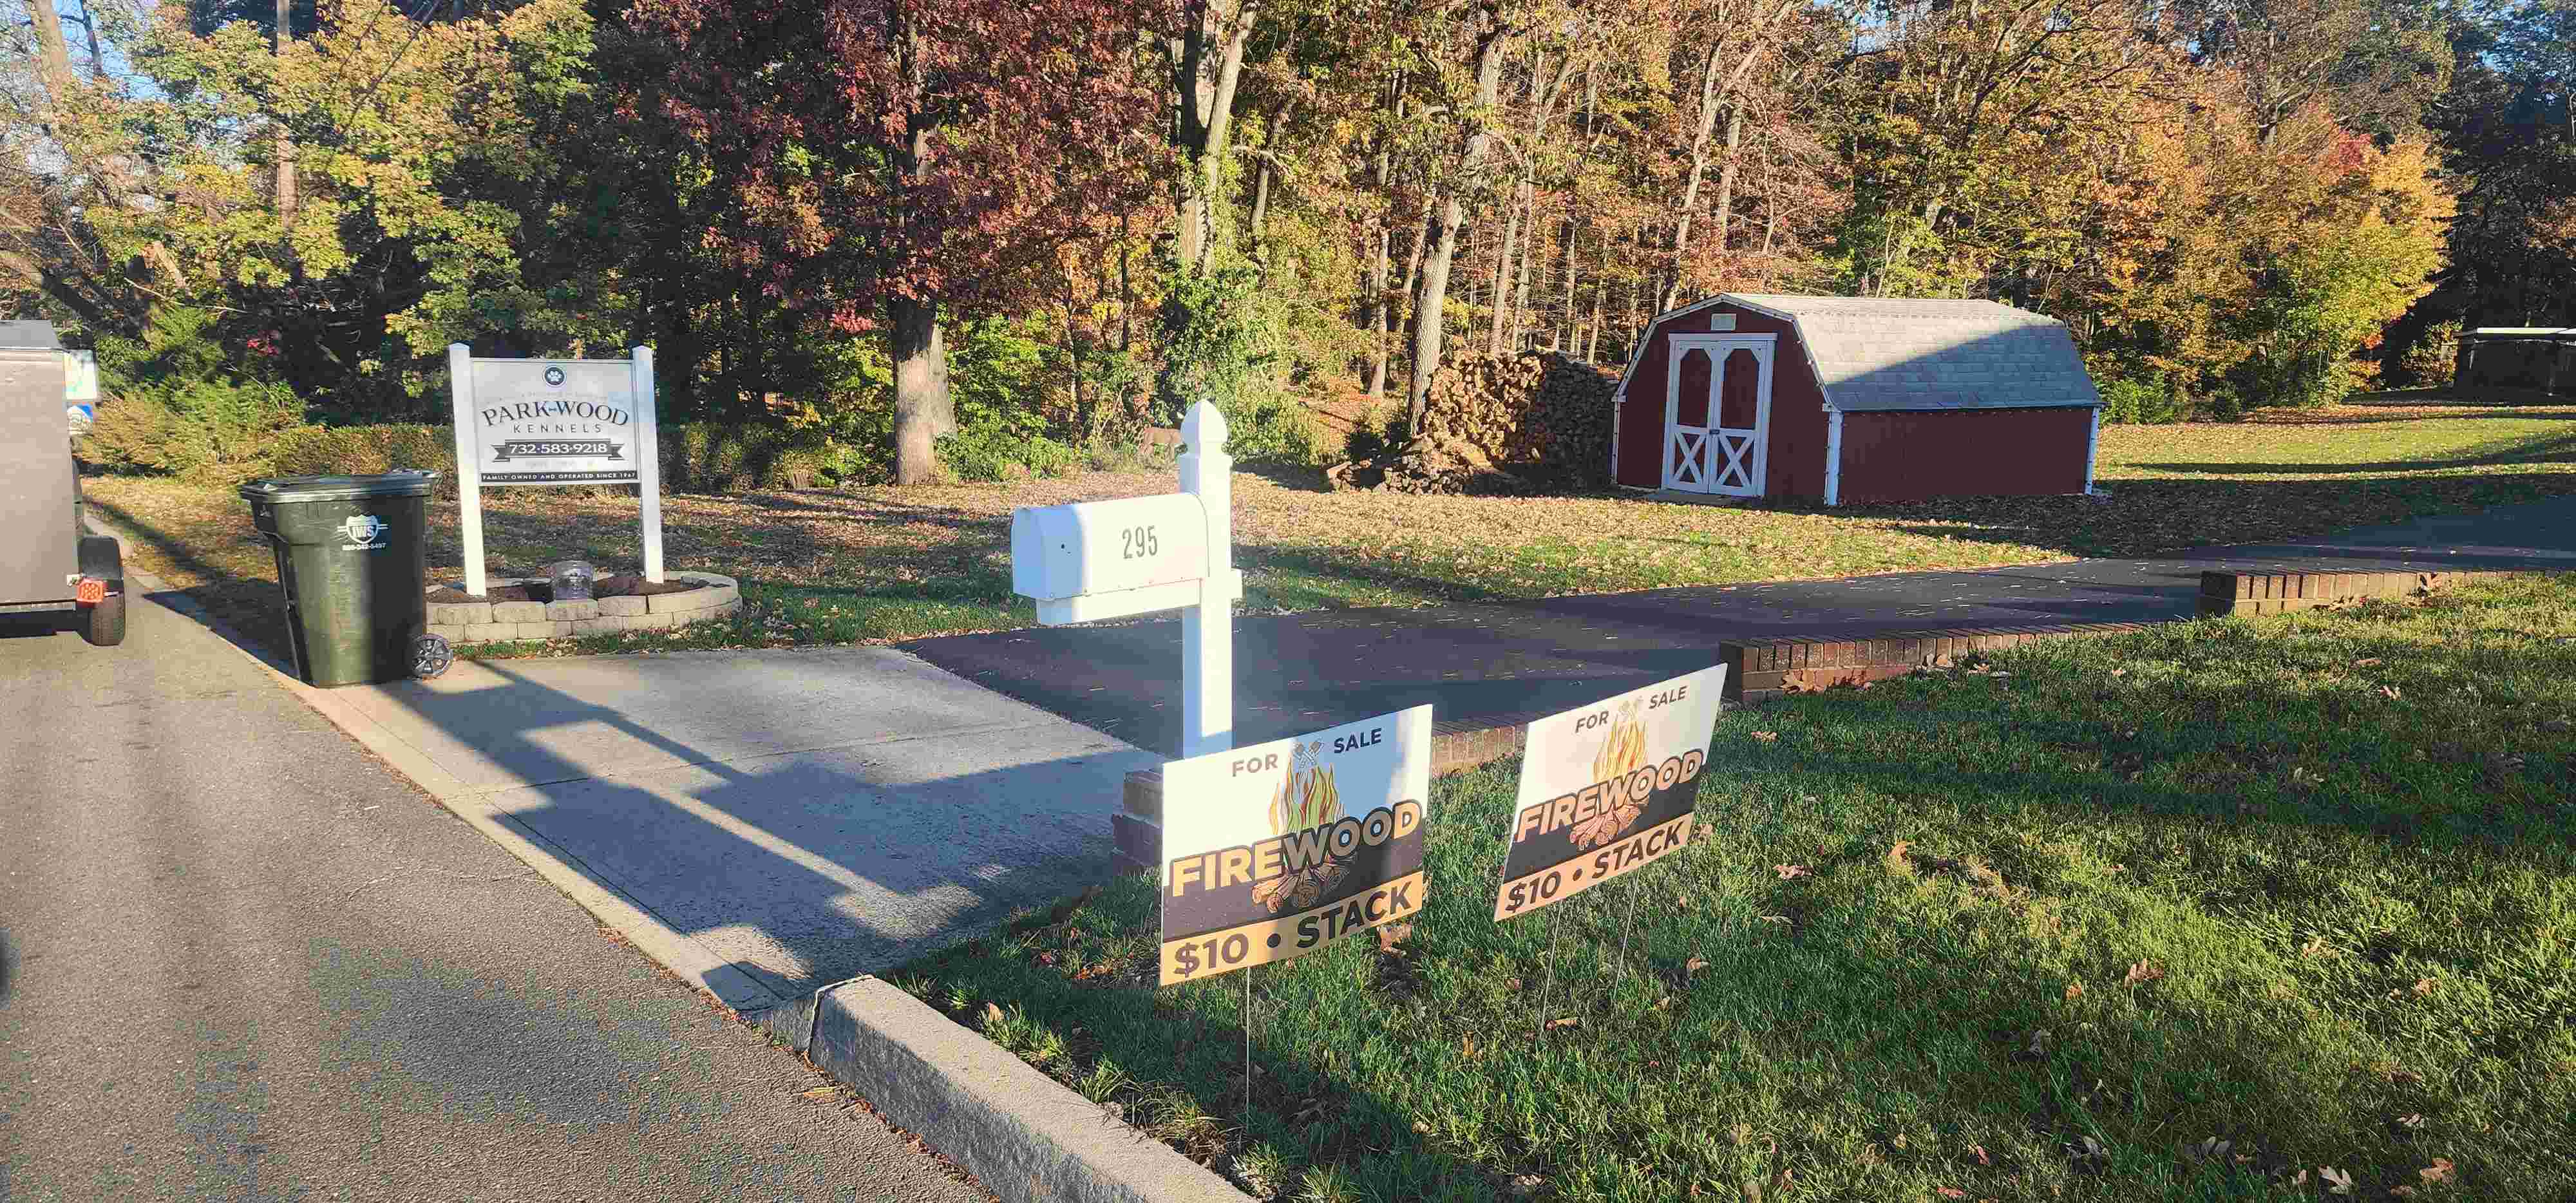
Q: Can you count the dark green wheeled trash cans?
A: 1